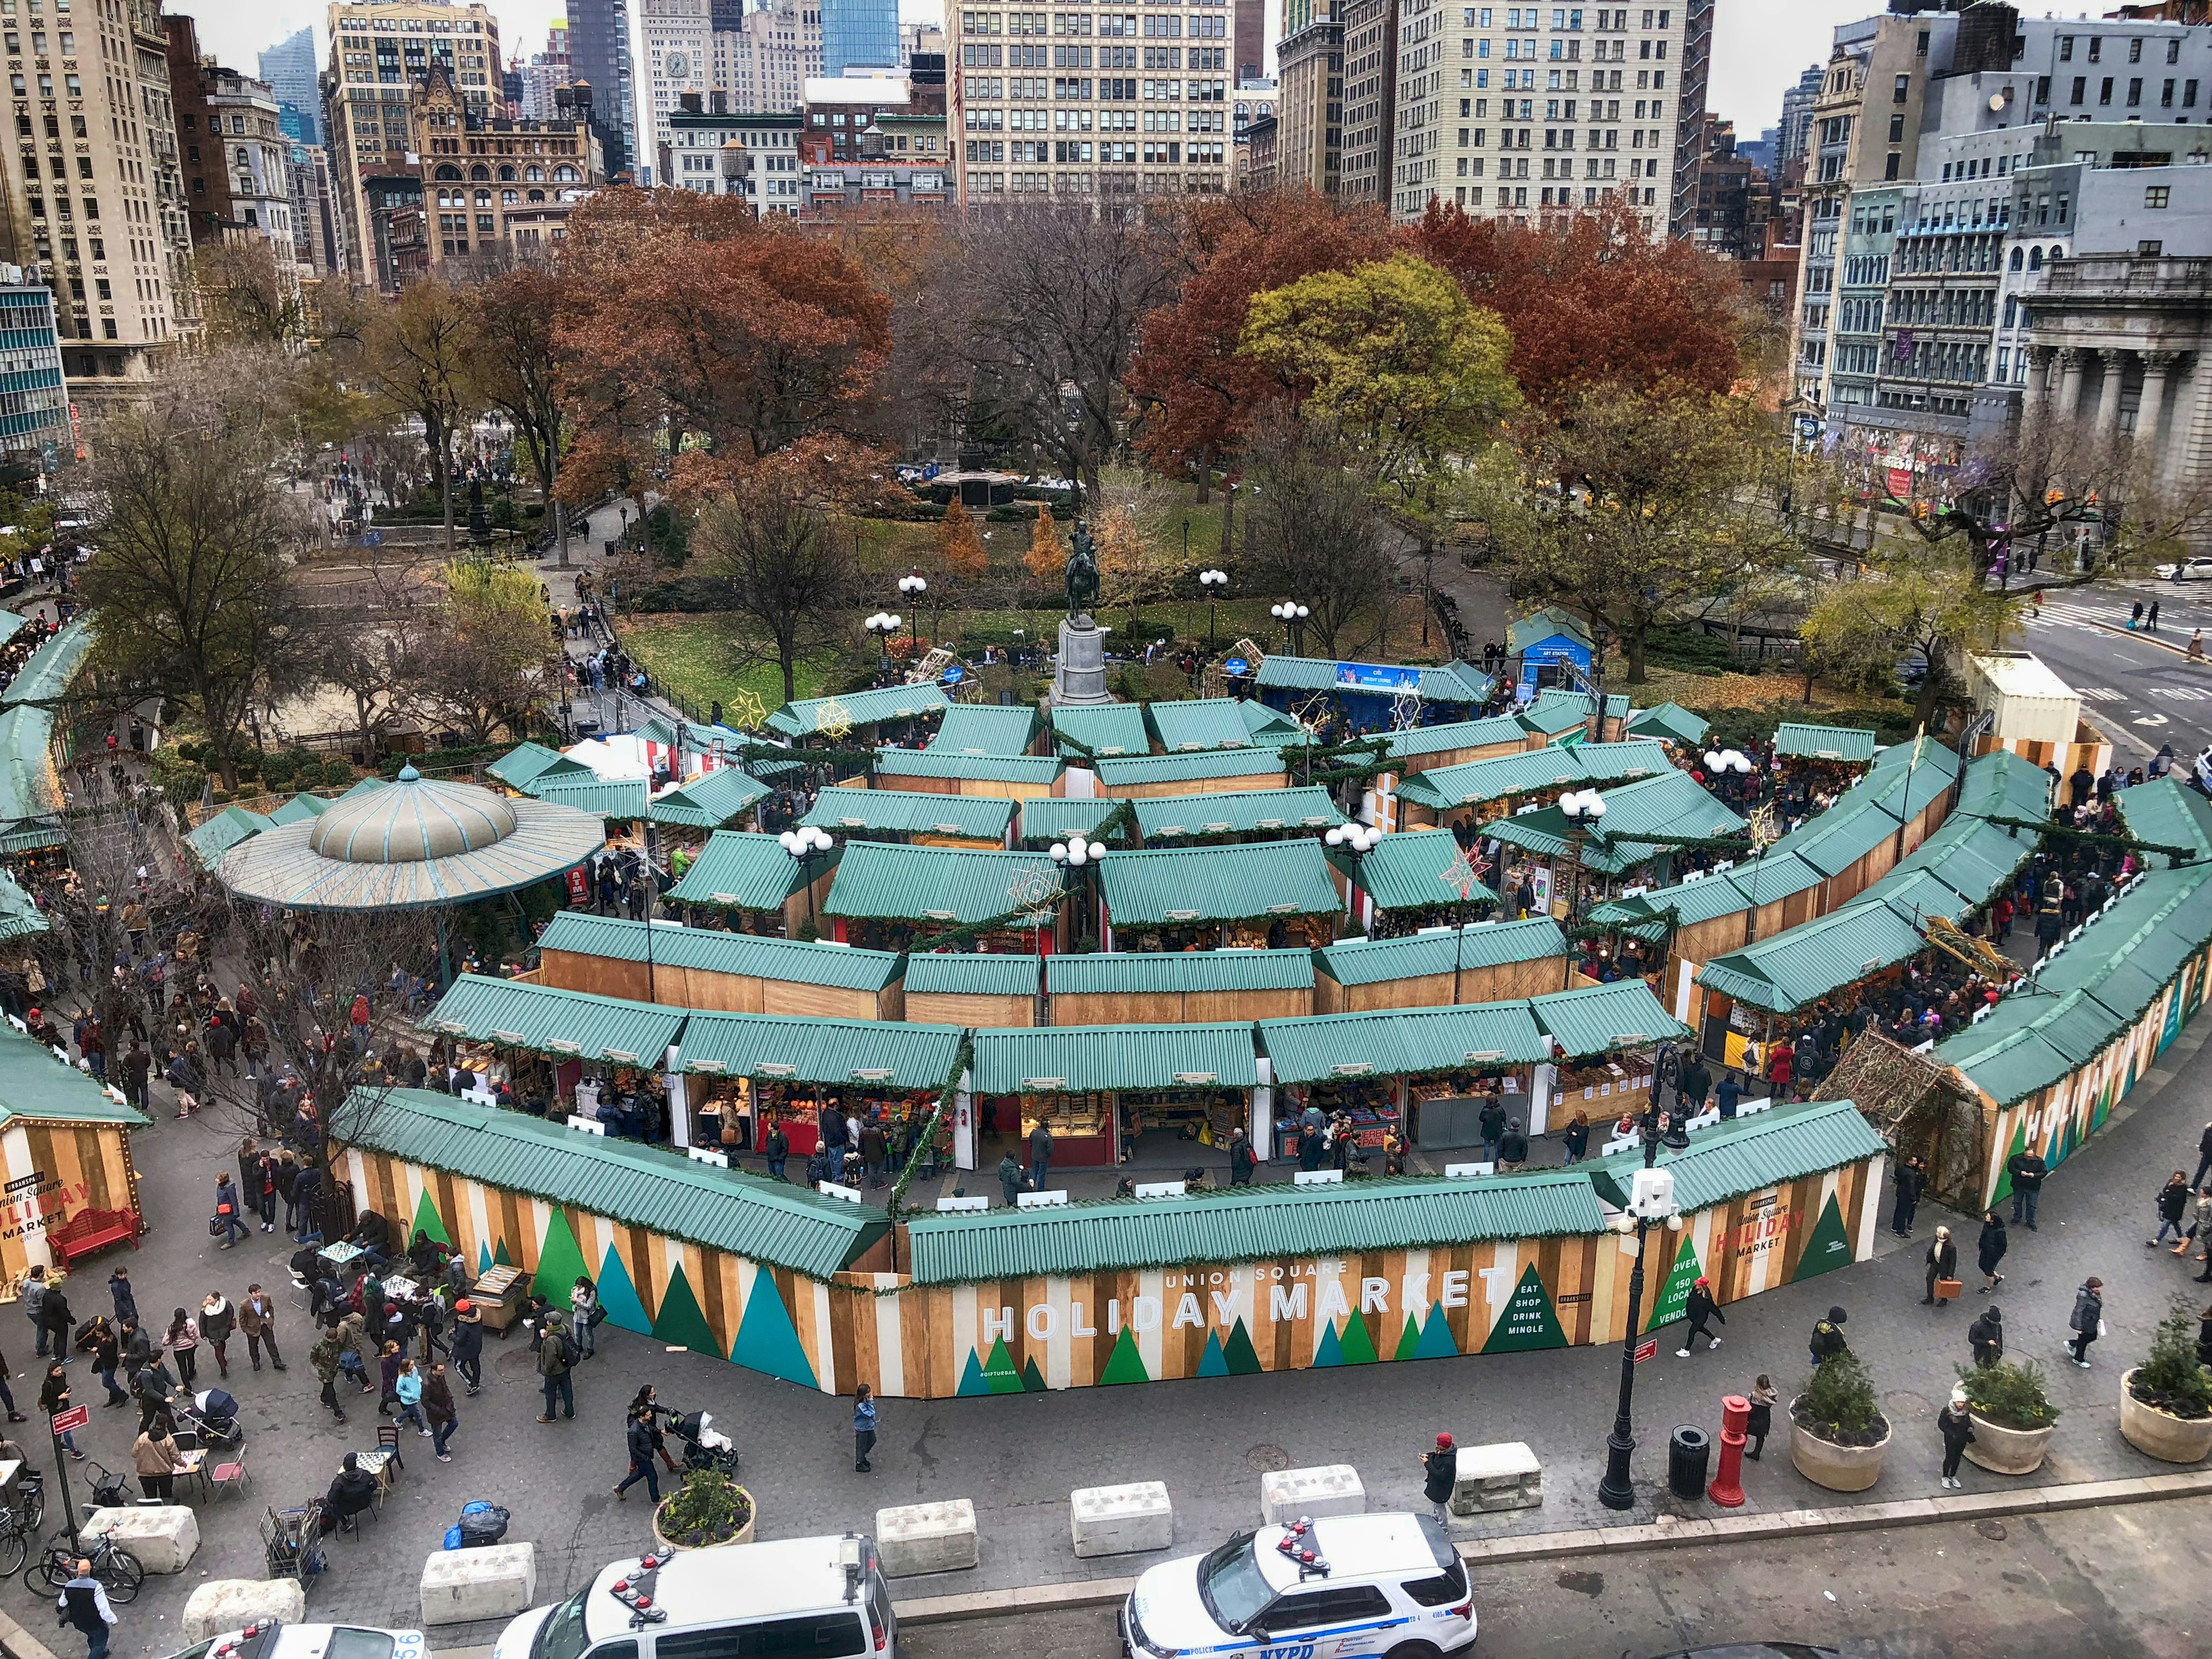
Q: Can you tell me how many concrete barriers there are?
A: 7